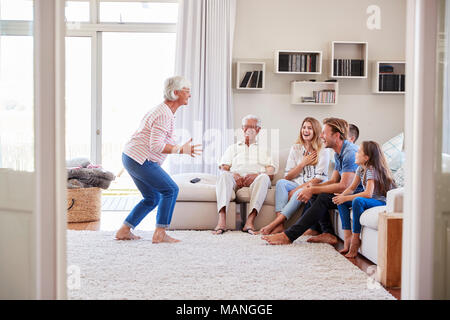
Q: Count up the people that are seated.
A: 5